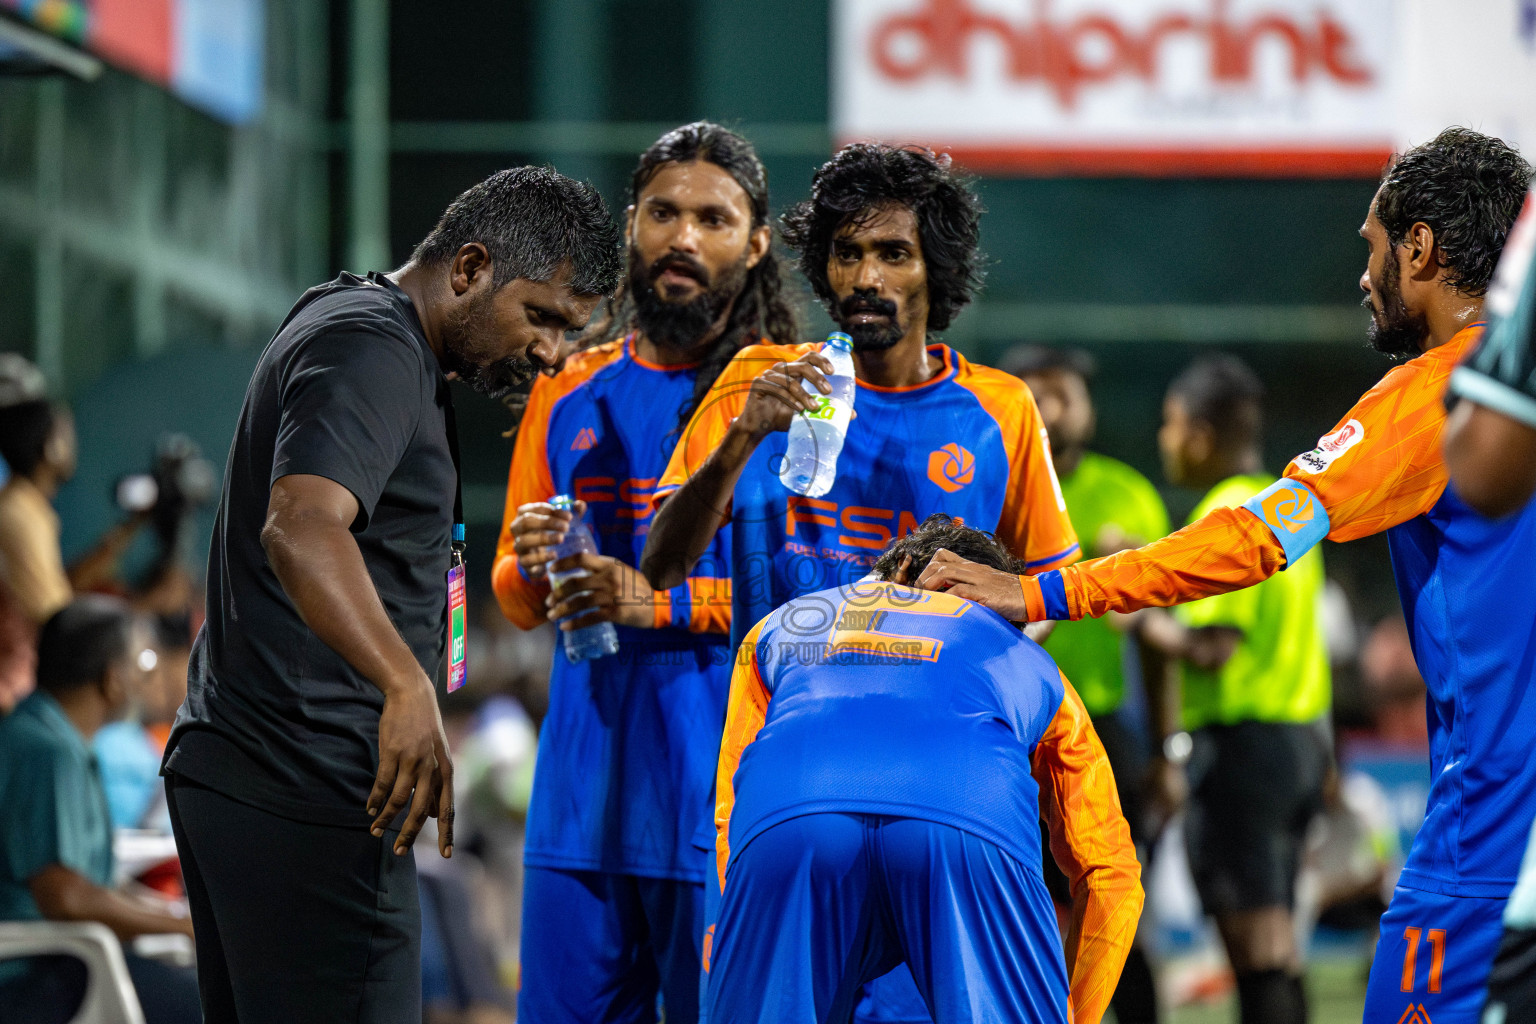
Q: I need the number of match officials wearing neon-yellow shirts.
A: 2